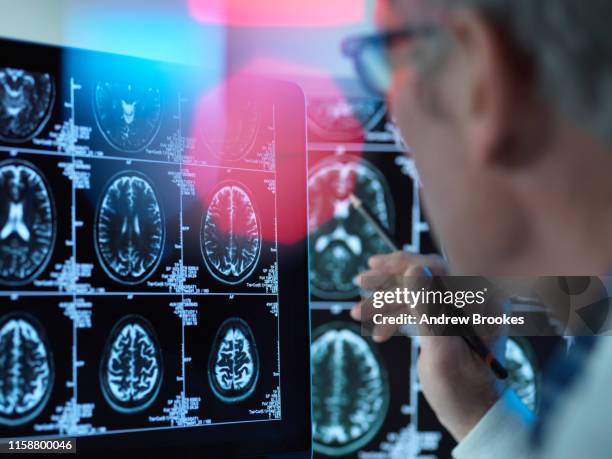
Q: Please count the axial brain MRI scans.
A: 13